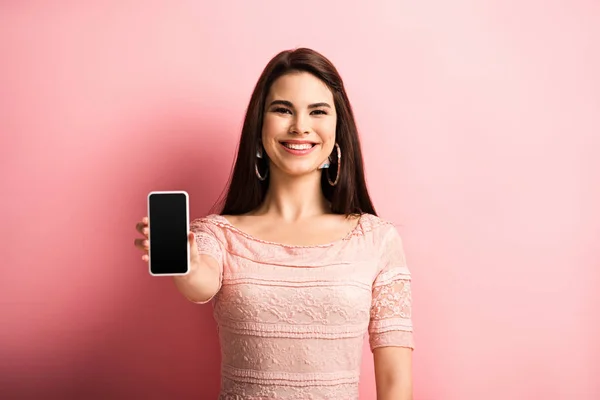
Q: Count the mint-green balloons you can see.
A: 0